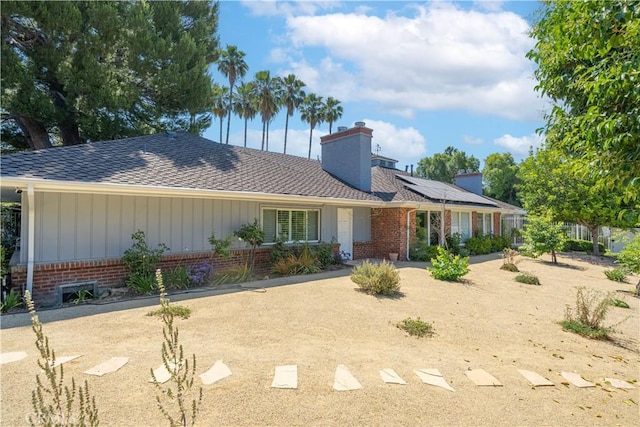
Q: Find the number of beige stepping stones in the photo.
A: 13